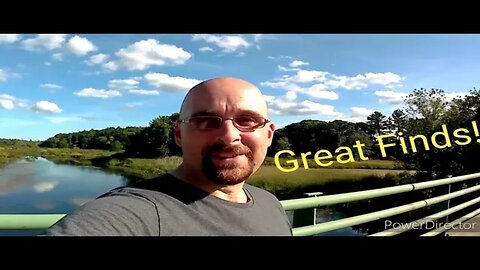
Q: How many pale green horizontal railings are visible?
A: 4